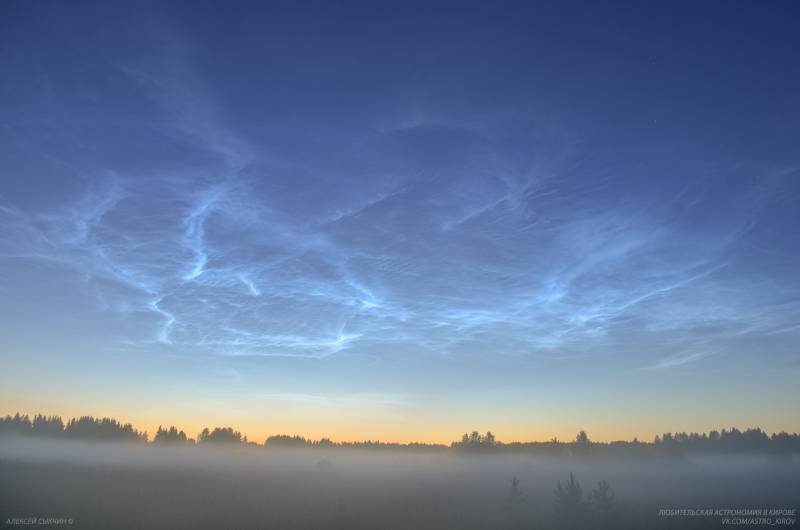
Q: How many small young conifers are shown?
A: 3